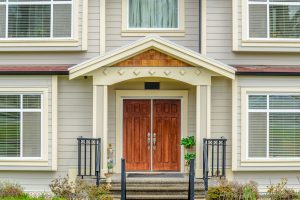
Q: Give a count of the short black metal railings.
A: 2